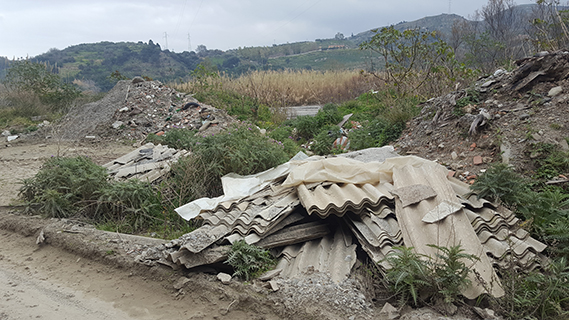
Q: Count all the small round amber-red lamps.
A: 0